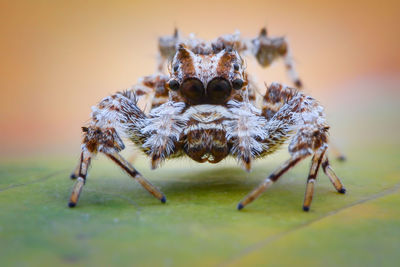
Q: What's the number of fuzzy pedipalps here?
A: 2